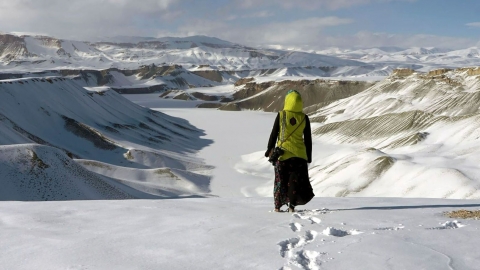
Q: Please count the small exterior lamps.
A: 0